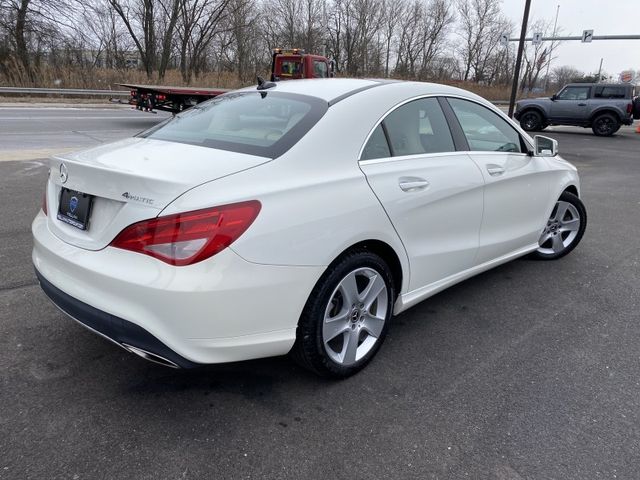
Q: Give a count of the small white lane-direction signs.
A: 3